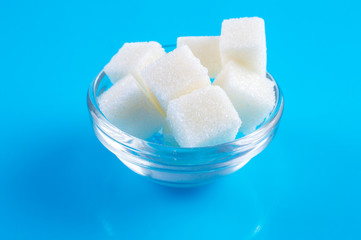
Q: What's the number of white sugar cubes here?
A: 7